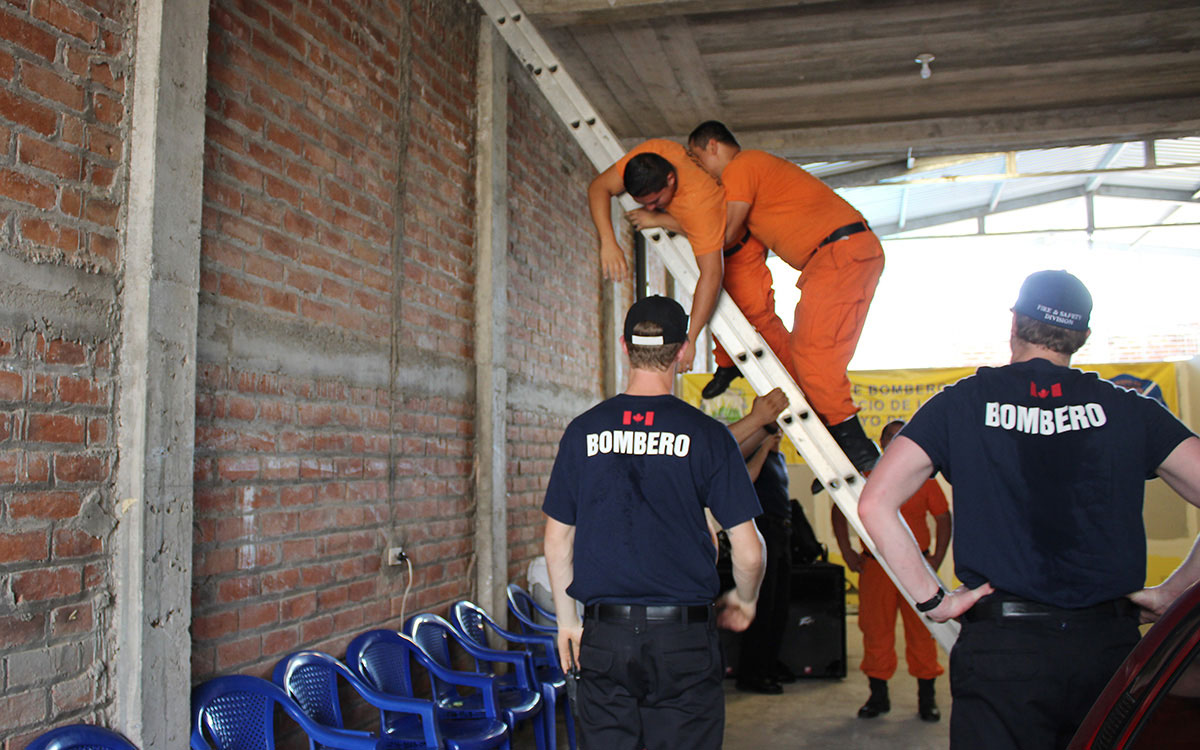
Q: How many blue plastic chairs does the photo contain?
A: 7